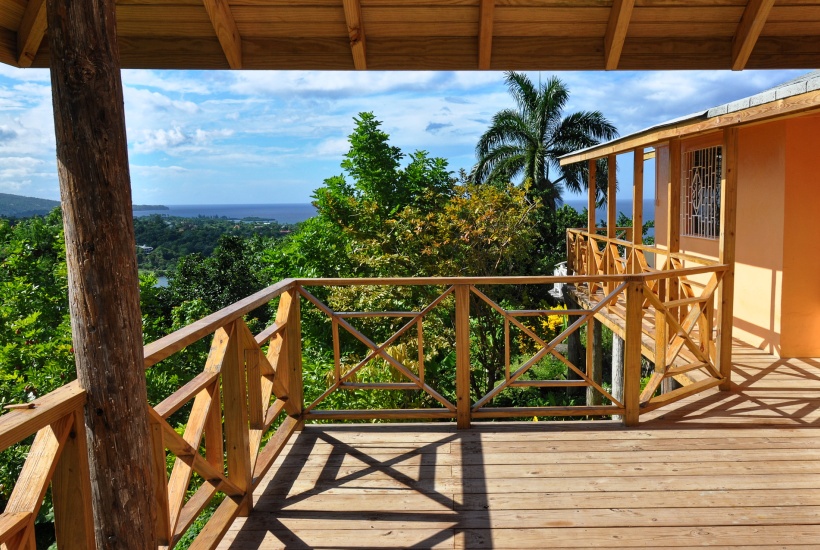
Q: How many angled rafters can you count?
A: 6